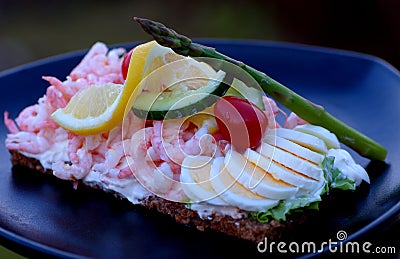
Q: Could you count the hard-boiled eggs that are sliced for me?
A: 1